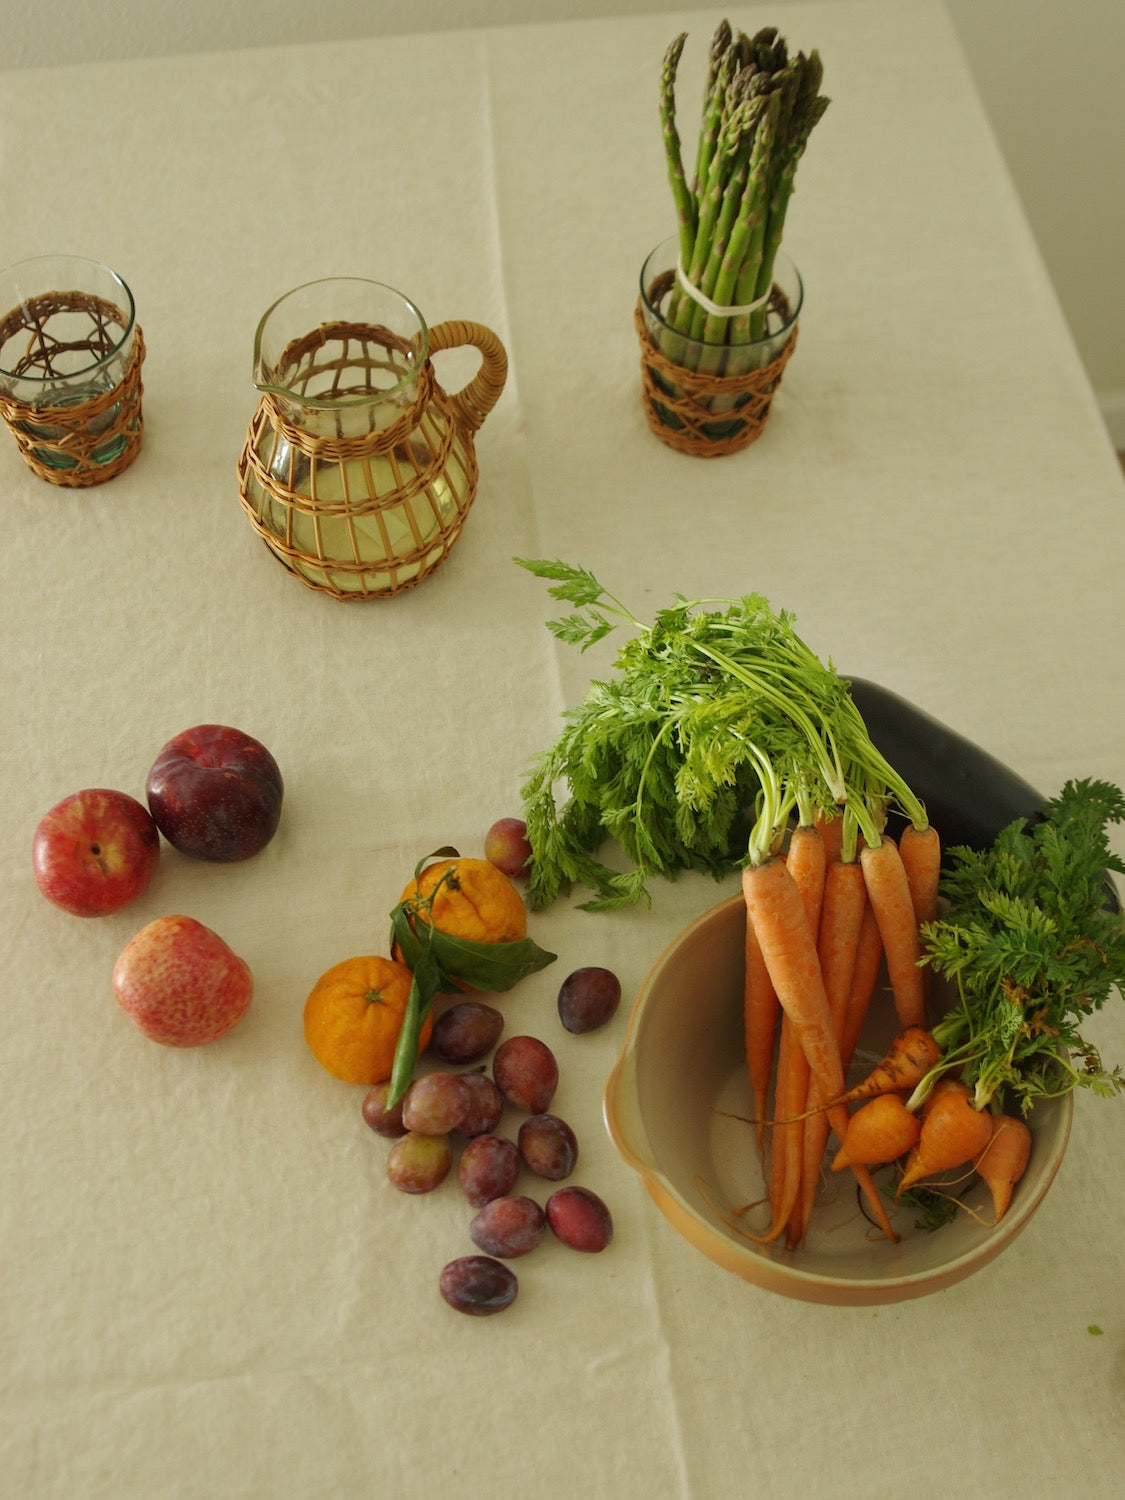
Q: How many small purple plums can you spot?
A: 13